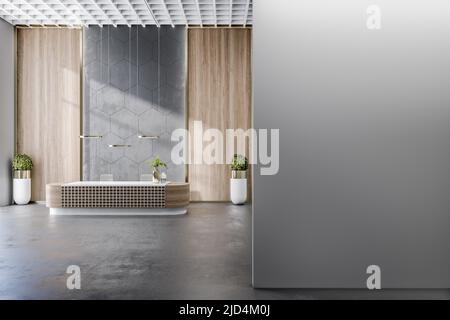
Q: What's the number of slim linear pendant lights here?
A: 3